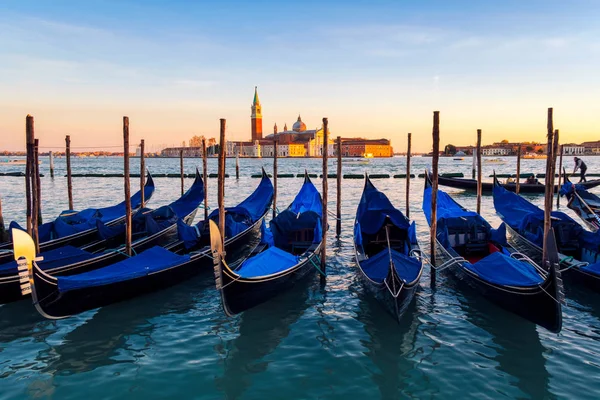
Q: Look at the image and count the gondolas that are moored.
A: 8